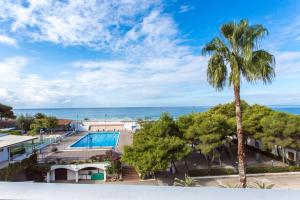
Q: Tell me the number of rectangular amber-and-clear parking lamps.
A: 0